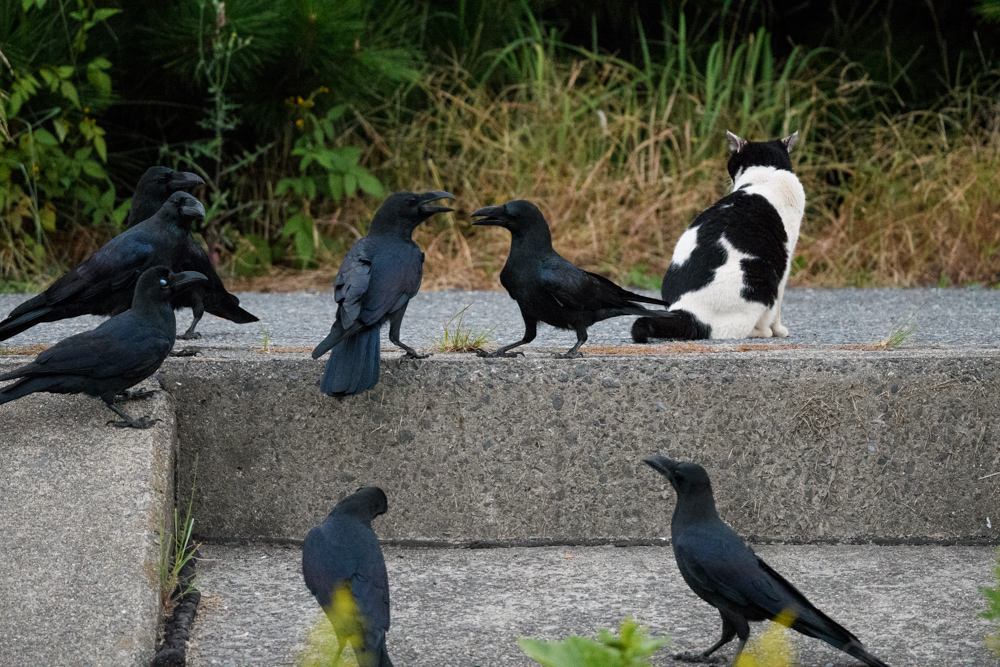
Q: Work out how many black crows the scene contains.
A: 7